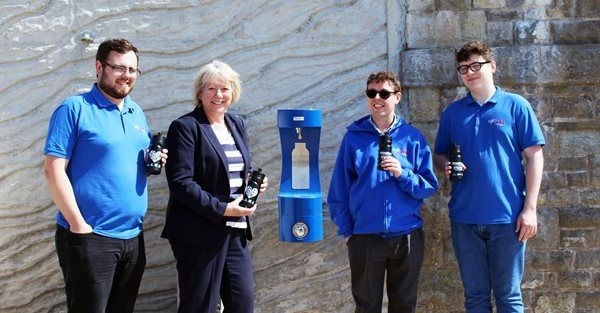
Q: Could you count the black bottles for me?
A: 4